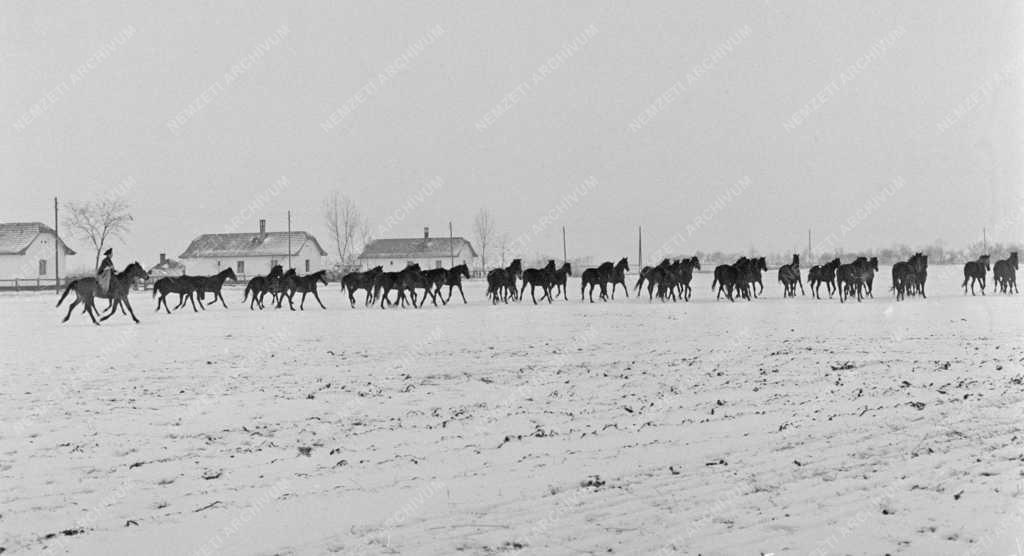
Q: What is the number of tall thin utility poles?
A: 7